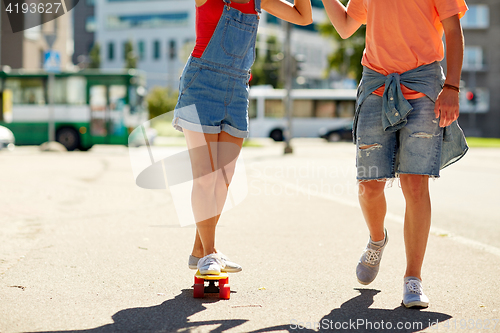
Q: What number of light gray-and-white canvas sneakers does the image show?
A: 4